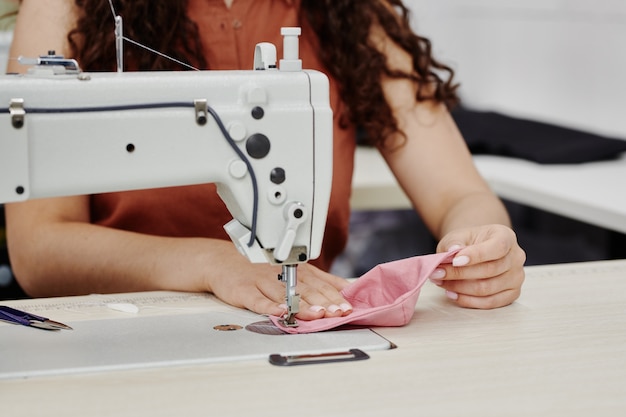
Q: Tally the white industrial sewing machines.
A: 1